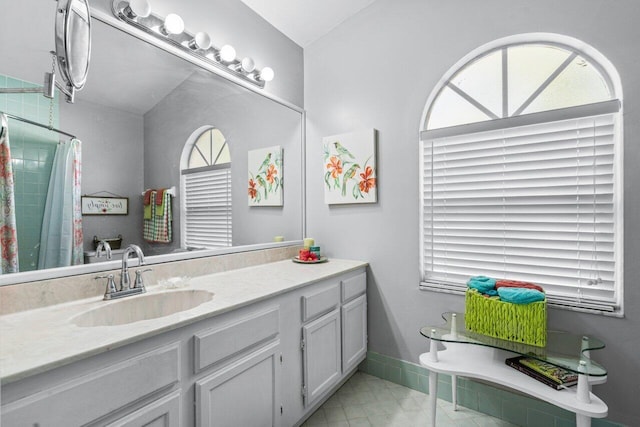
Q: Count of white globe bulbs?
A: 6